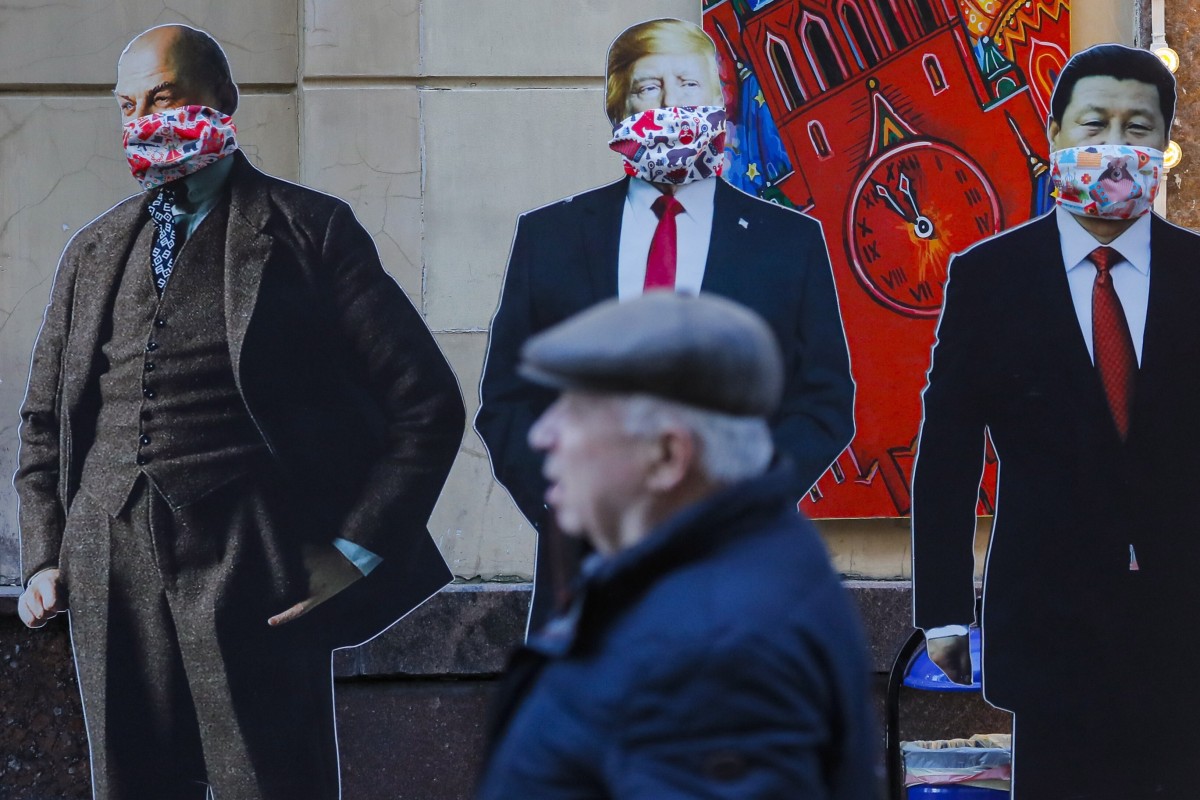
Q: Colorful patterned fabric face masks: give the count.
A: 3